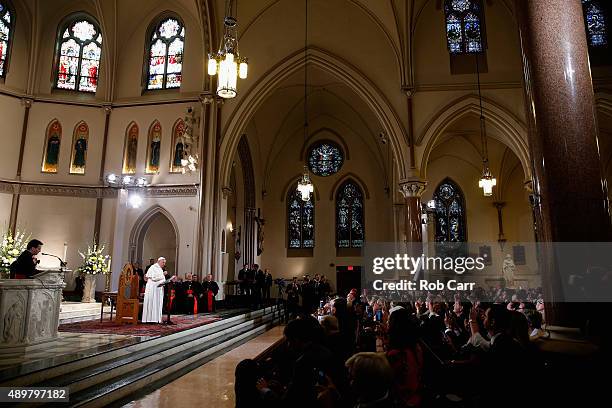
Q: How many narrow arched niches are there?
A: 5